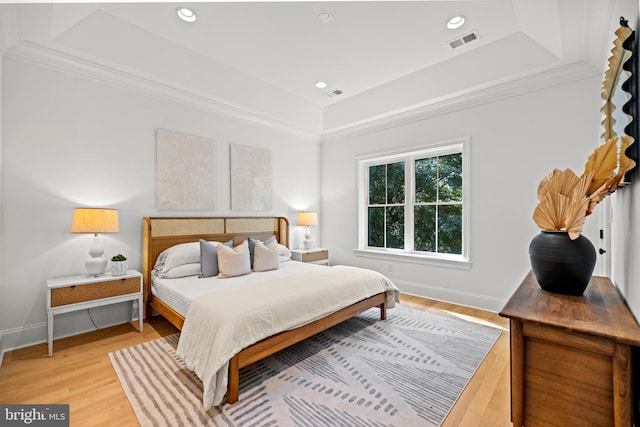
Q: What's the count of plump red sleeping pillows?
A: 0